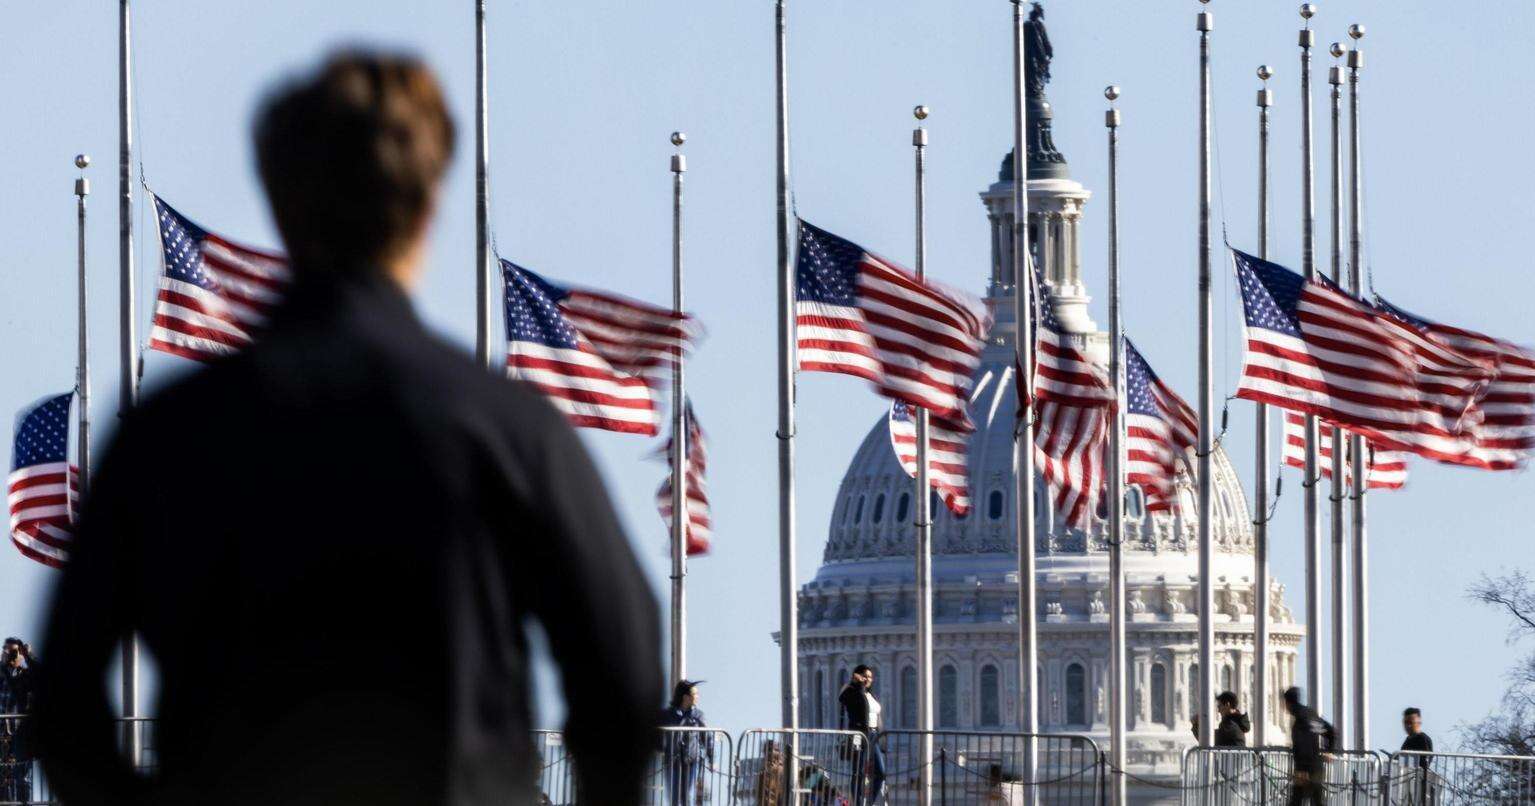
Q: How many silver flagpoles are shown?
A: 13